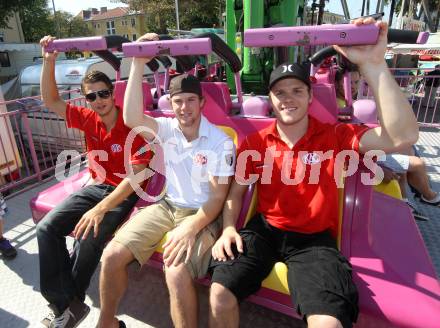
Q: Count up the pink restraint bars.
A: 3